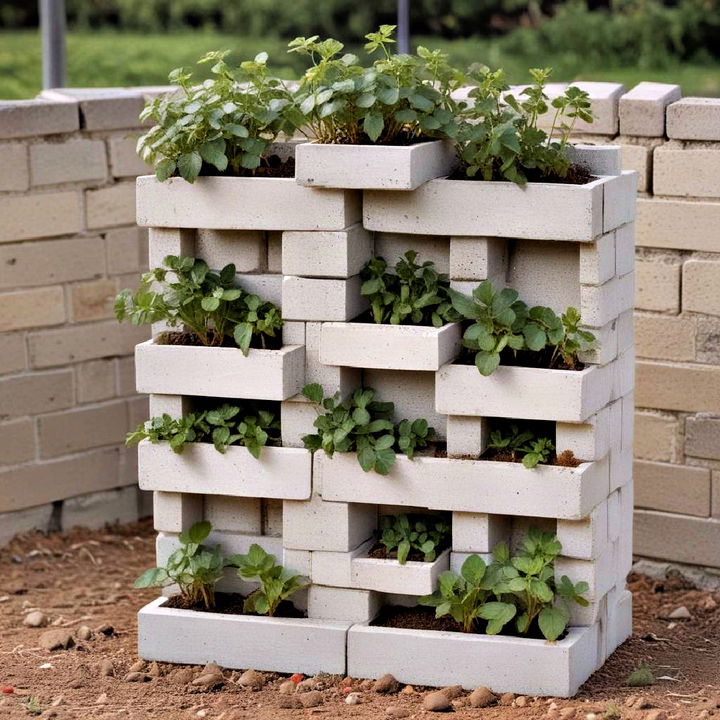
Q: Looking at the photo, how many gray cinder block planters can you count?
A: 11